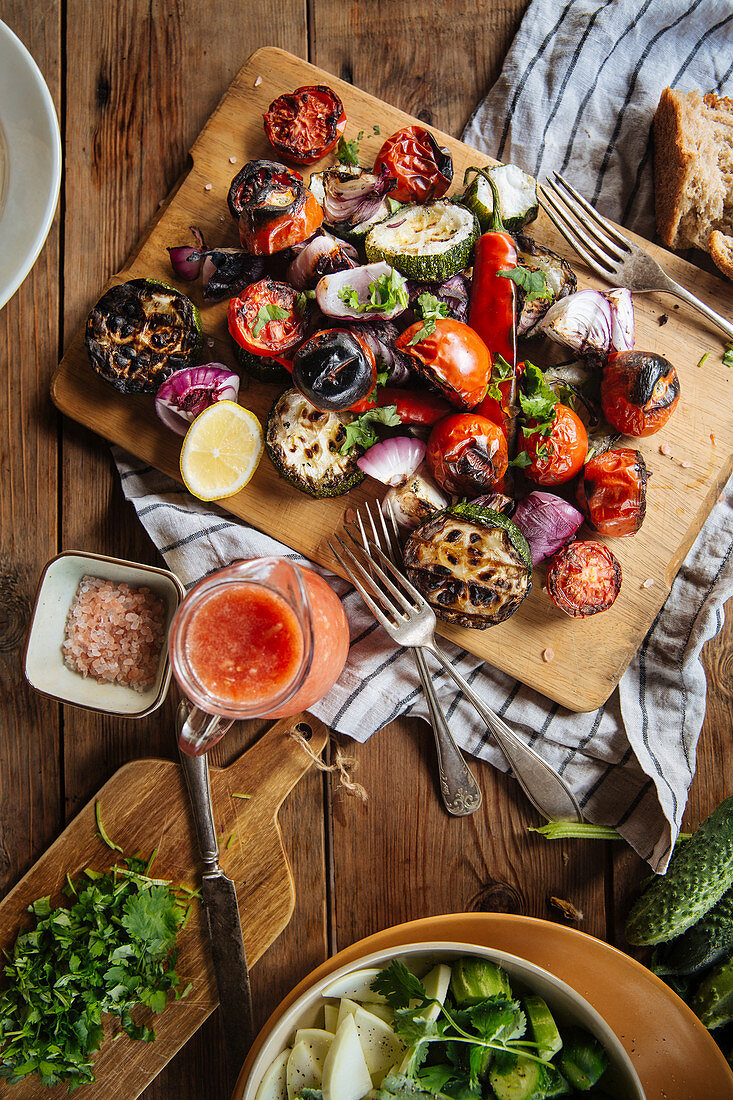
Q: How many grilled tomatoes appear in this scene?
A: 11